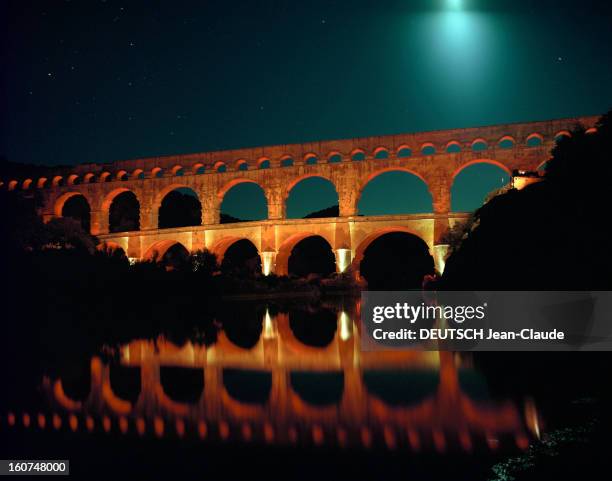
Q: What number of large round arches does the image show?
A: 12